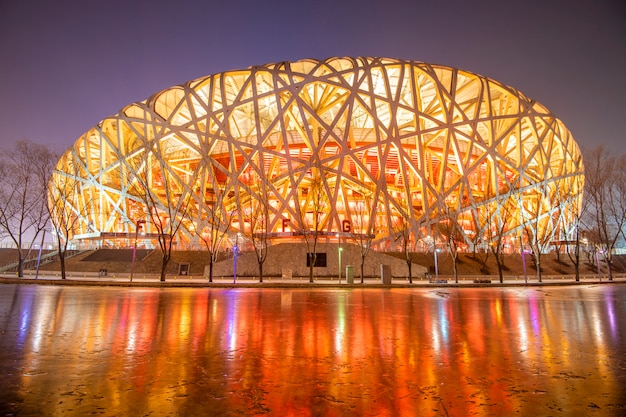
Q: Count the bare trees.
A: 13